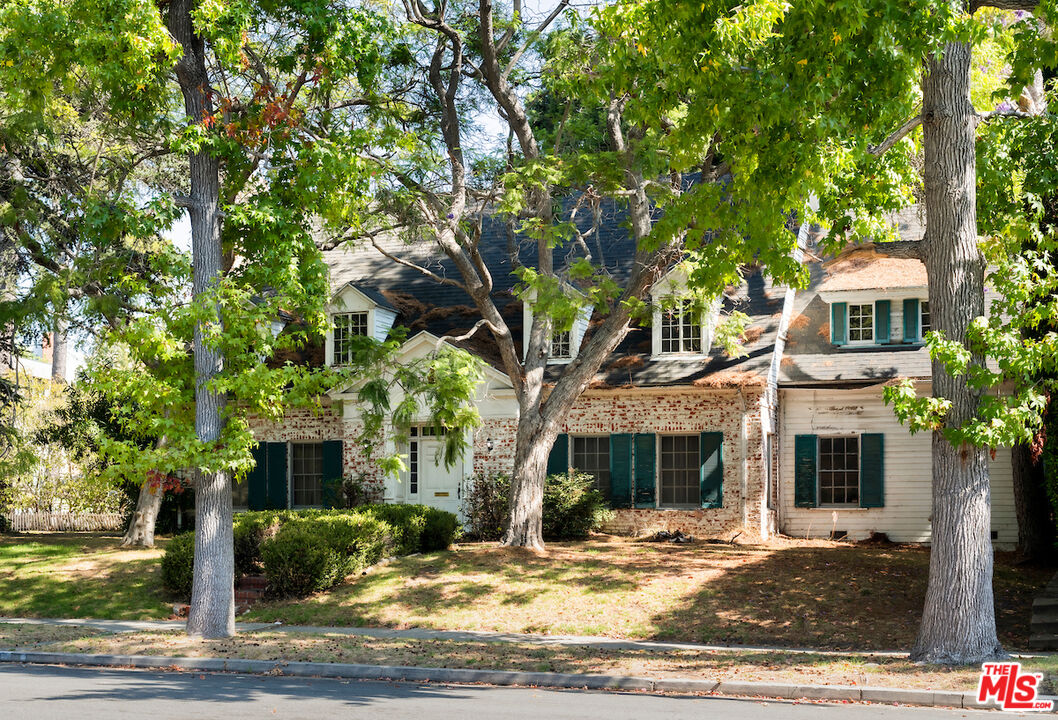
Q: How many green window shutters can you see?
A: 12